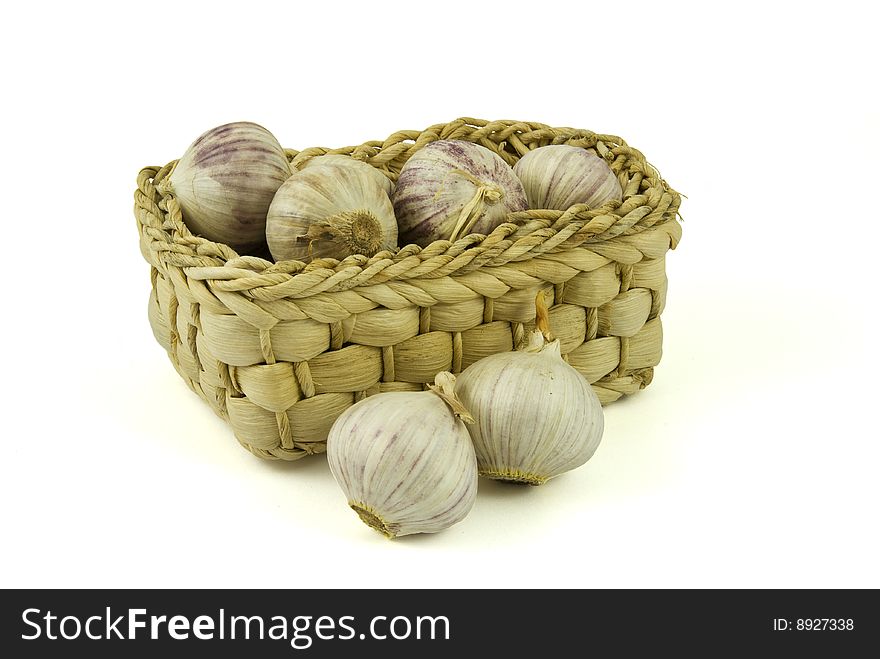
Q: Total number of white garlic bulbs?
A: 6